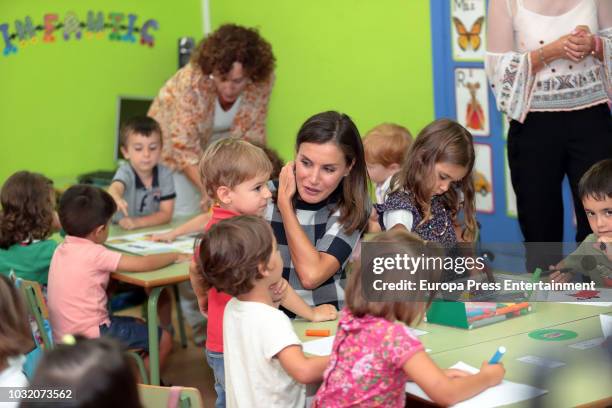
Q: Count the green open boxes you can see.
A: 1